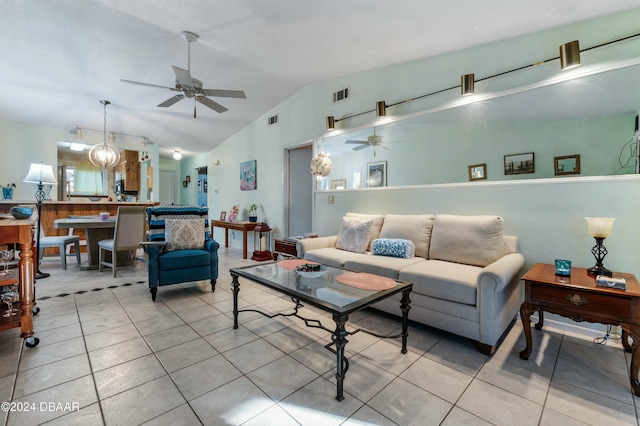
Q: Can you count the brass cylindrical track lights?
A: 4